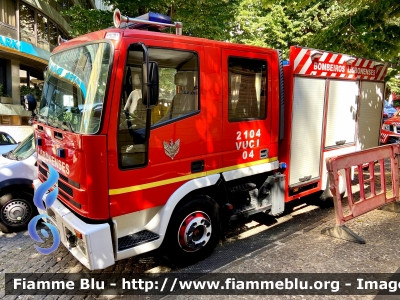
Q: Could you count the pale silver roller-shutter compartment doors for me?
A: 3